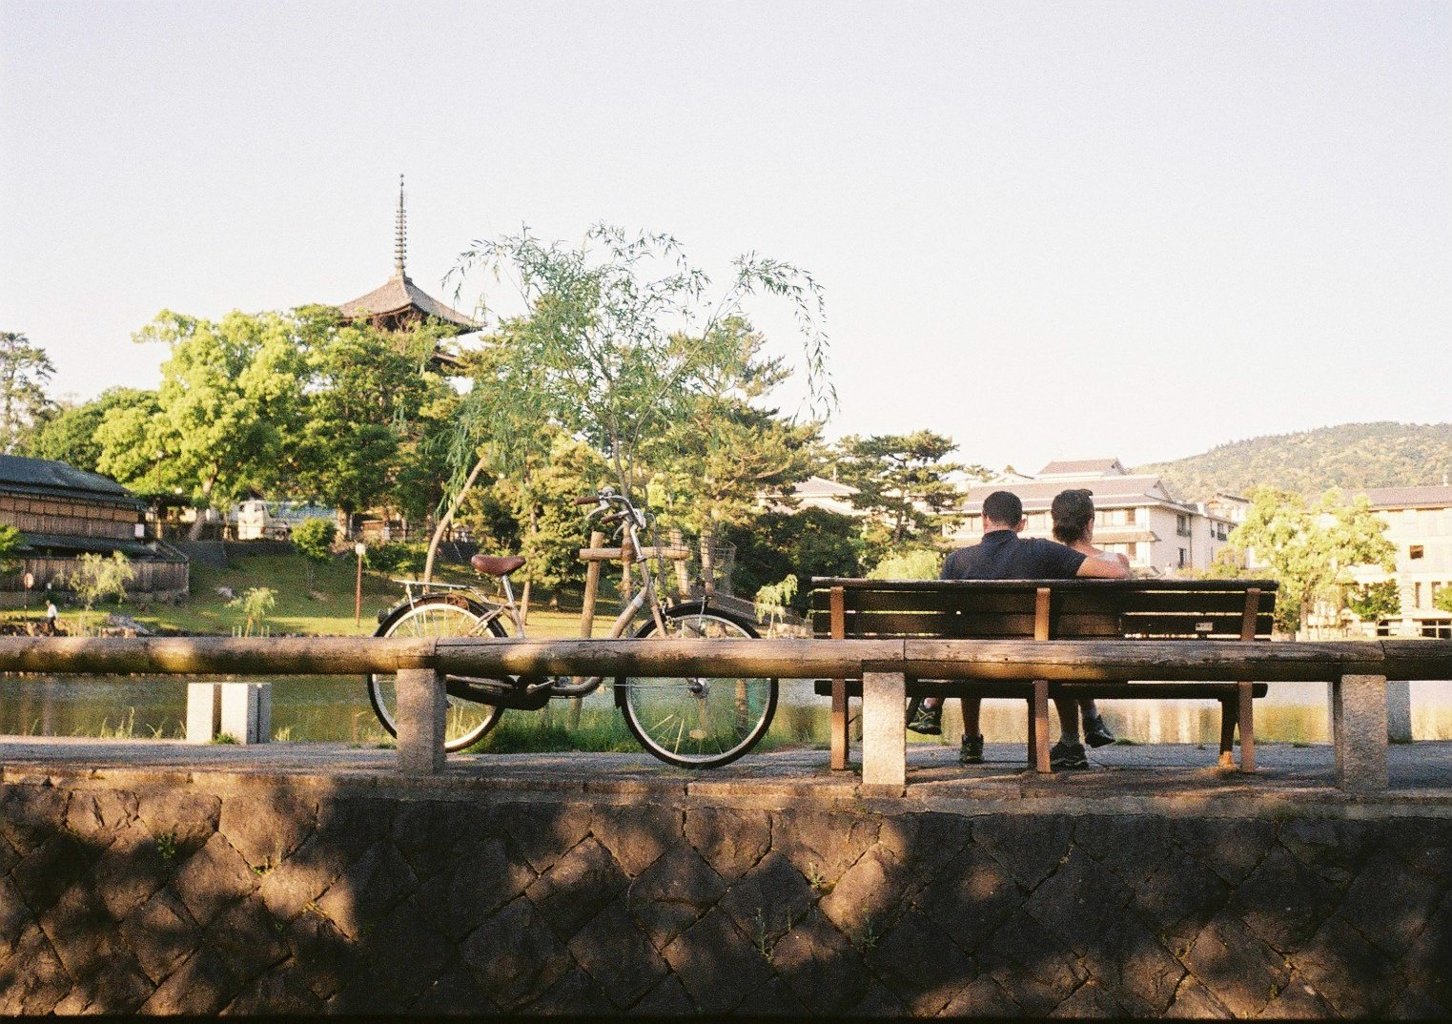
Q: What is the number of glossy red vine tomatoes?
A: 0